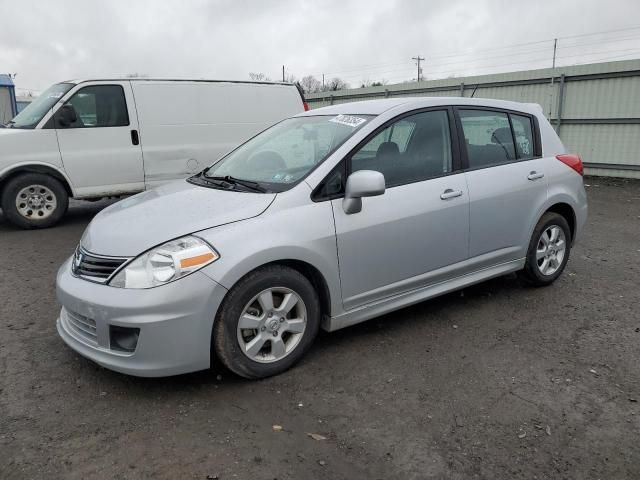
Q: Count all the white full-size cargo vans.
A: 1